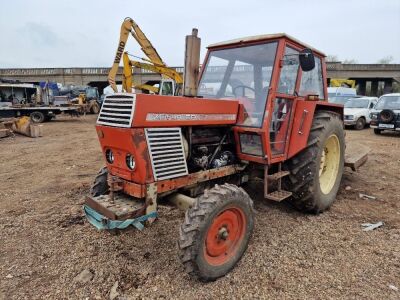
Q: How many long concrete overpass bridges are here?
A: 1